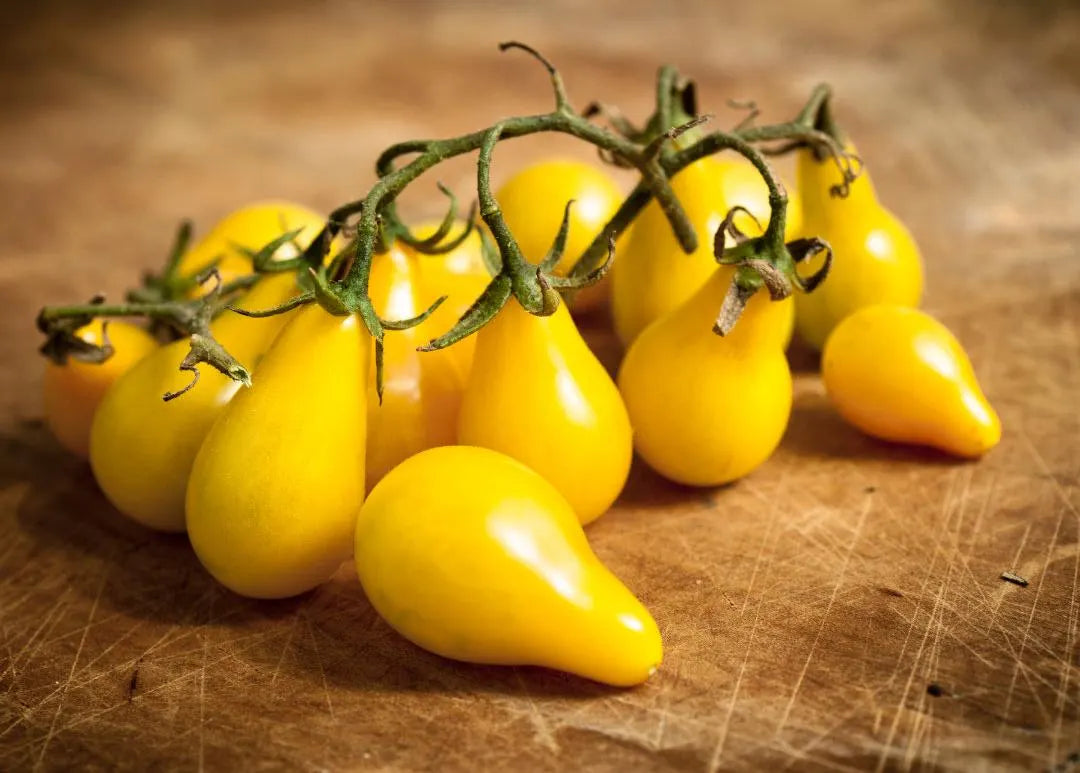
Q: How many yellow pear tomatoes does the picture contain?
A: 13